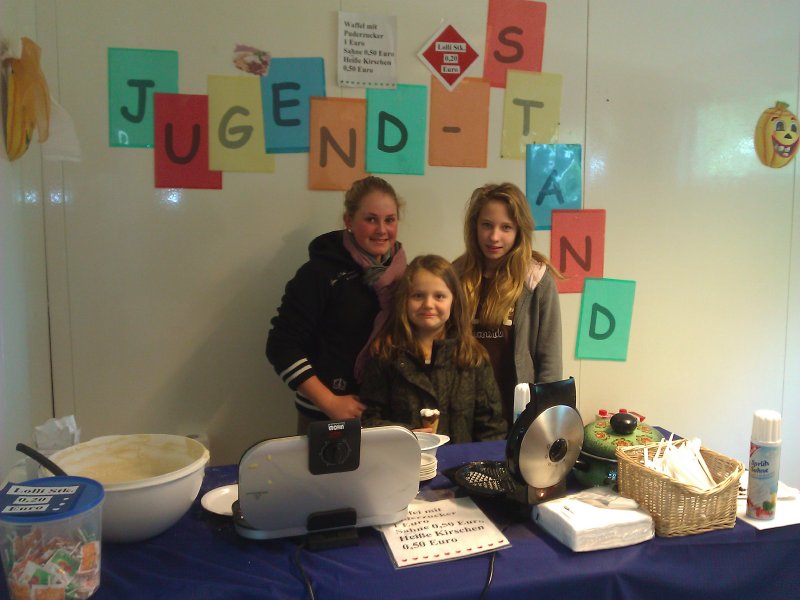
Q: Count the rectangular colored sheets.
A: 12